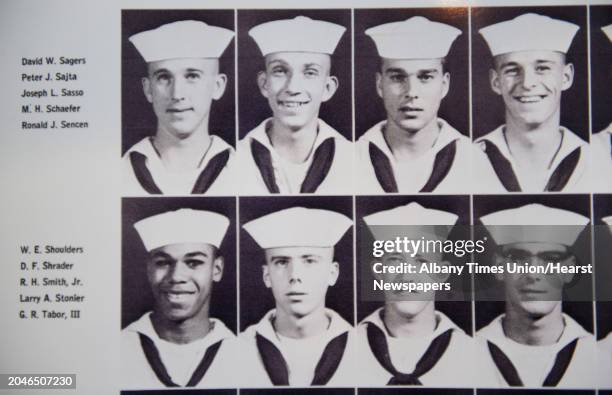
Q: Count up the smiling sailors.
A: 3